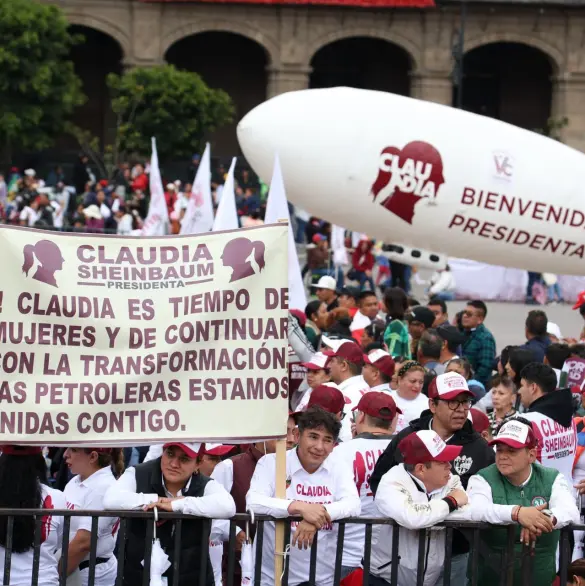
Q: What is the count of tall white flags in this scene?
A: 4